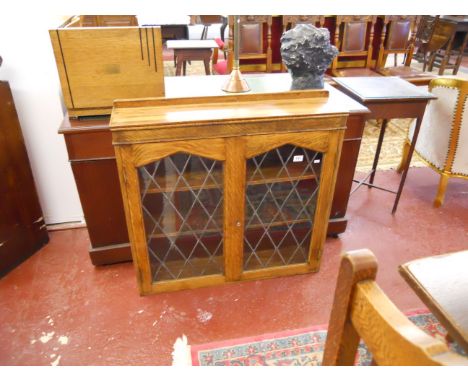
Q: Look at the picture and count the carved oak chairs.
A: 4